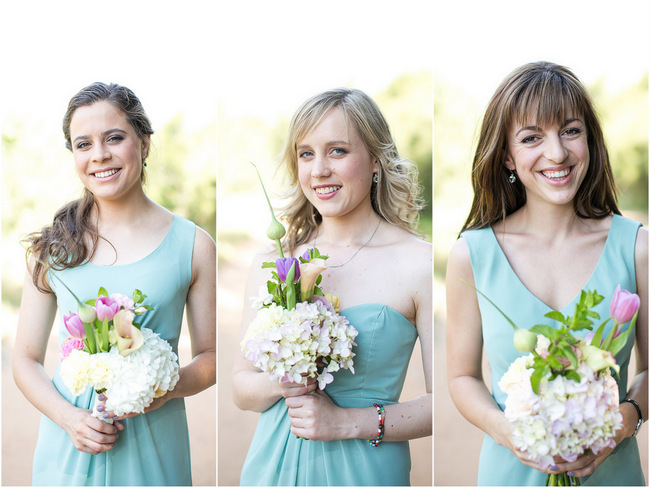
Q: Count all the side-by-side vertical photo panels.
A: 3